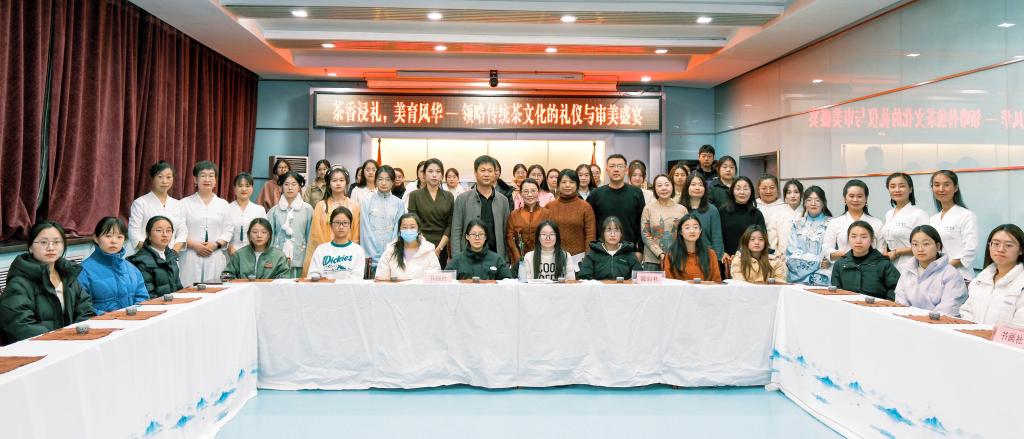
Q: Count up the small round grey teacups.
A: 15